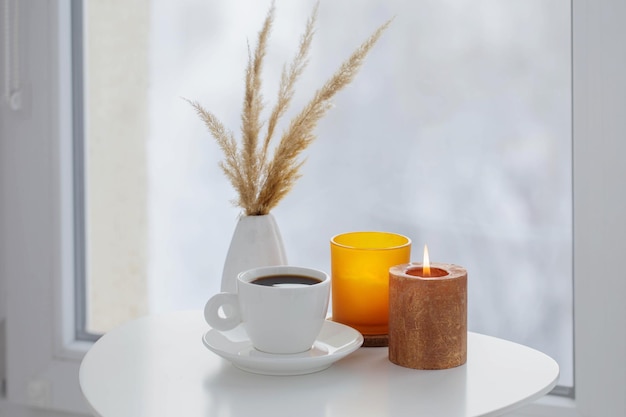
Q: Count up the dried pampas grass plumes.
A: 4